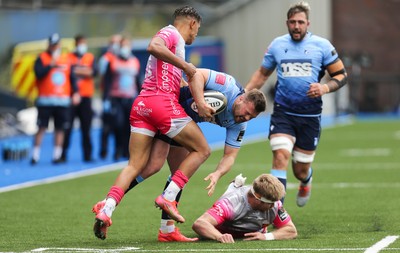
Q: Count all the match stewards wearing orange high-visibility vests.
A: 4